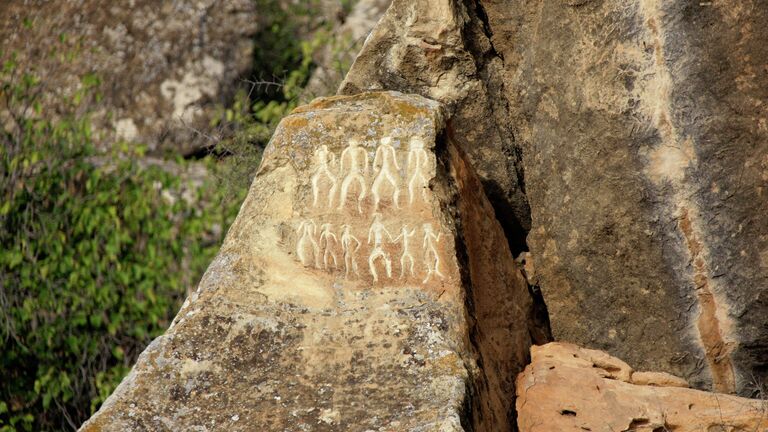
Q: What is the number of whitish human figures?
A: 10